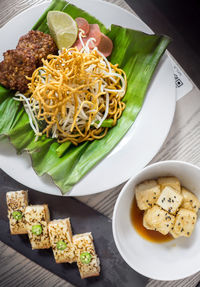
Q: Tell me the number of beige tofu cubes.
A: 6